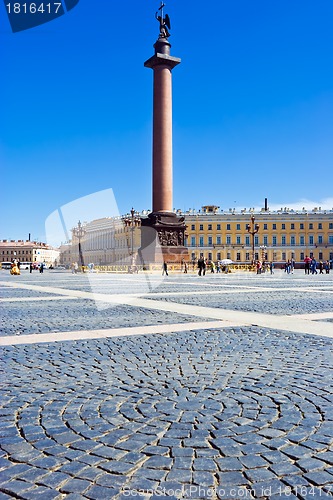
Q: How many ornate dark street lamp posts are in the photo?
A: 3